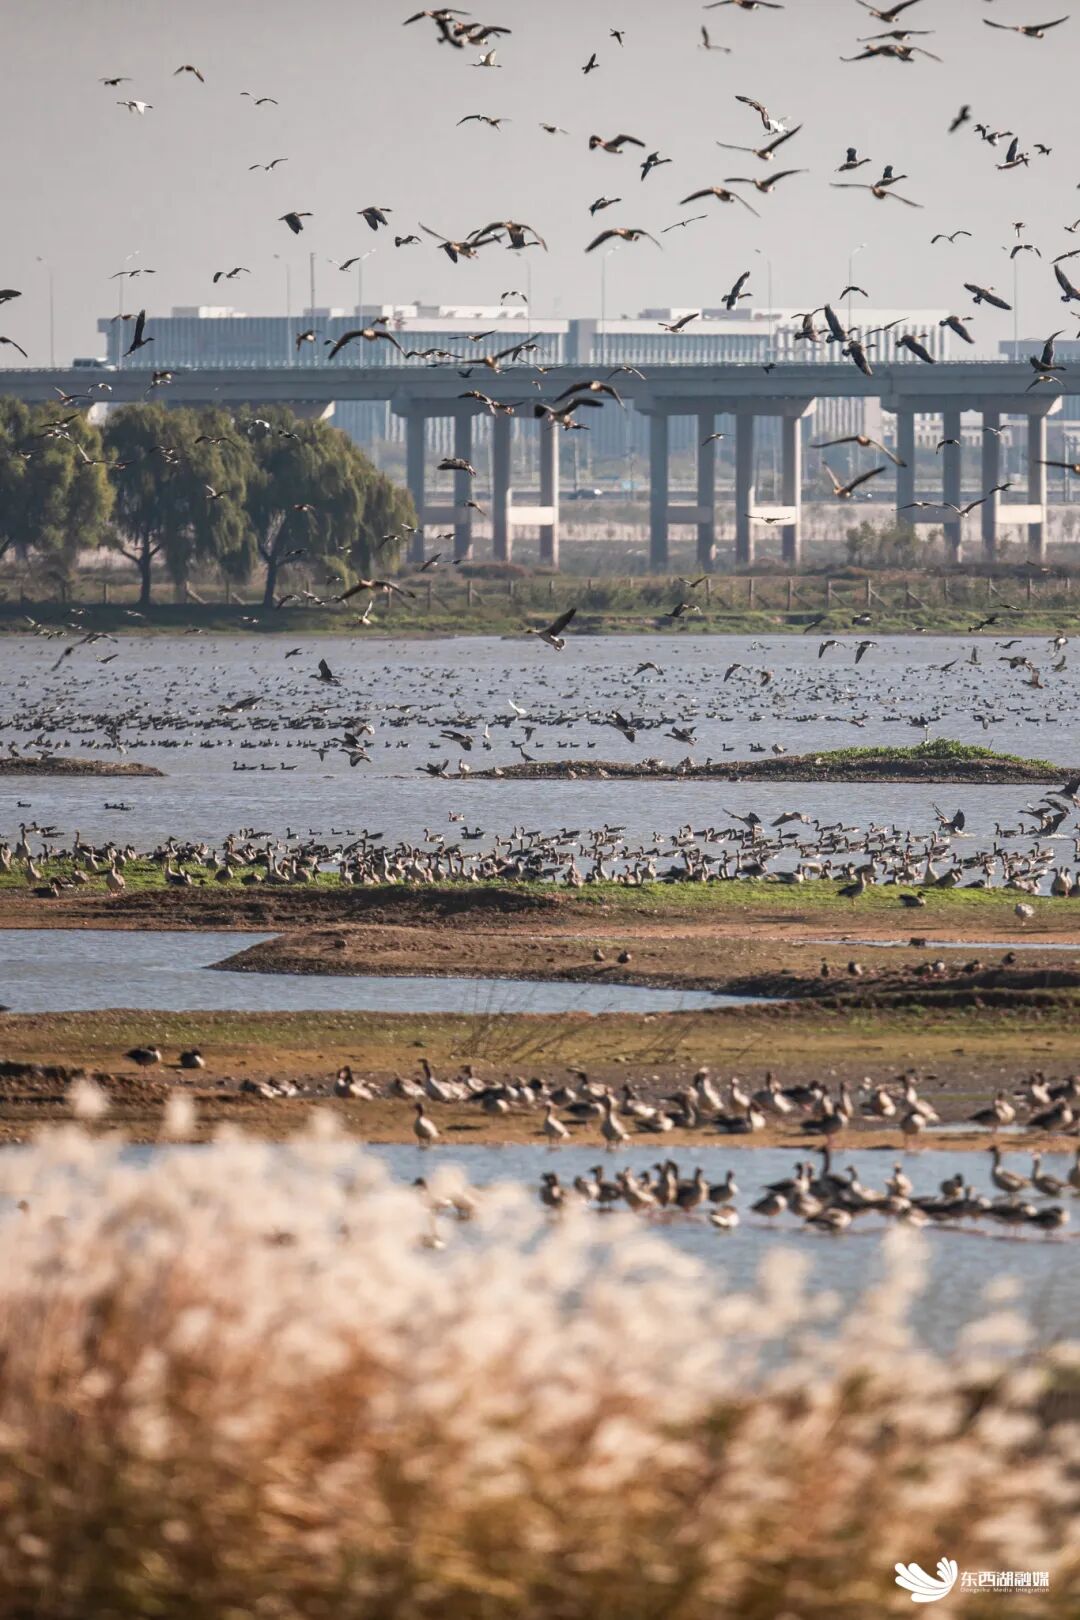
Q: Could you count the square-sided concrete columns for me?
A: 12